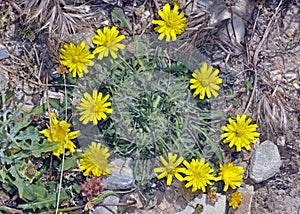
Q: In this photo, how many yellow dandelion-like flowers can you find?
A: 12